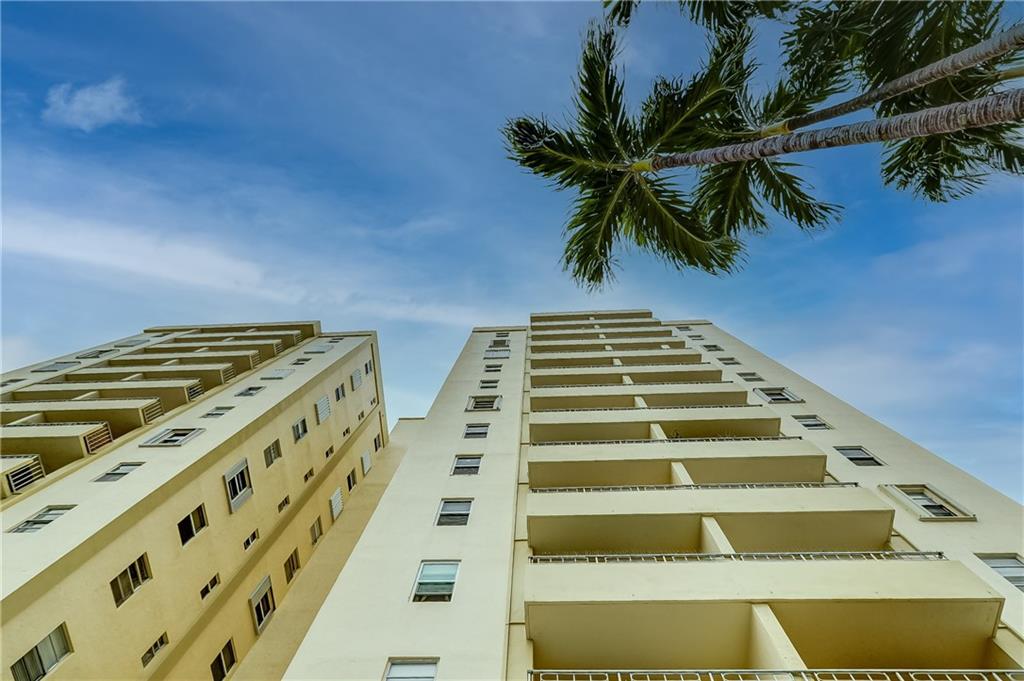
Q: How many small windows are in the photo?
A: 9